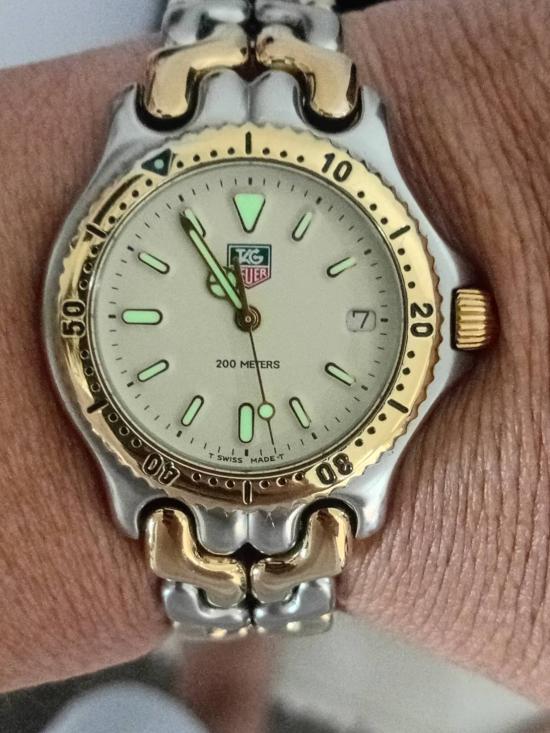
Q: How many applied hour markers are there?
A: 11